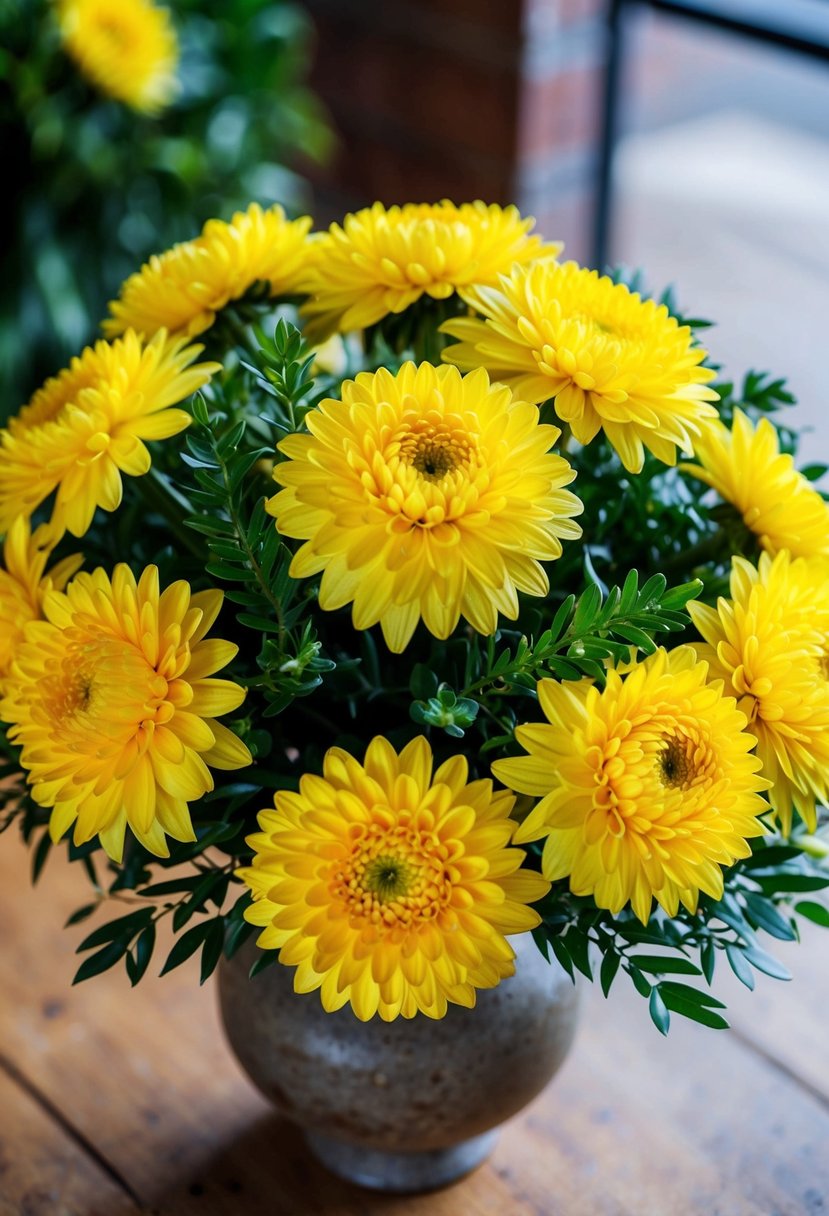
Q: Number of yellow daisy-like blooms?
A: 12